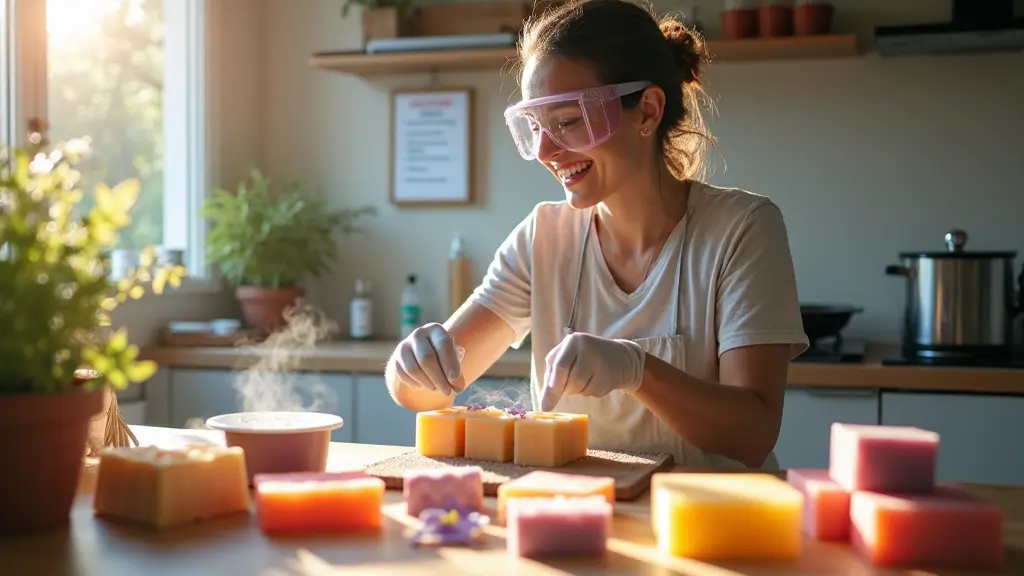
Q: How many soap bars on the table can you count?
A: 12